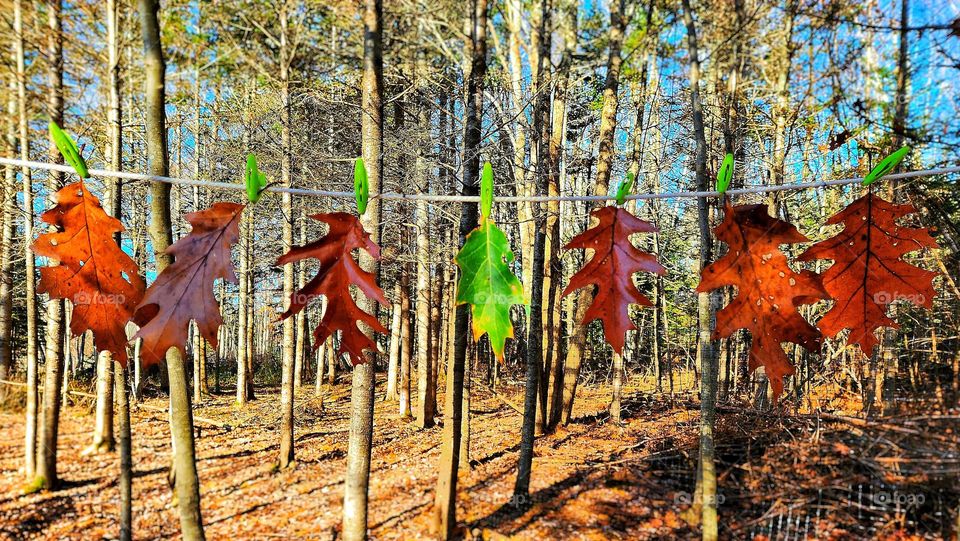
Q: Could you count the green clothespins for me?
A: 7